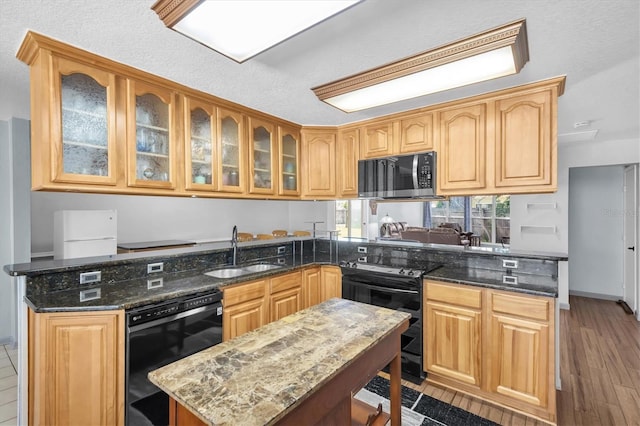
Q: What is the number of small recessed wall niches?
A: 2